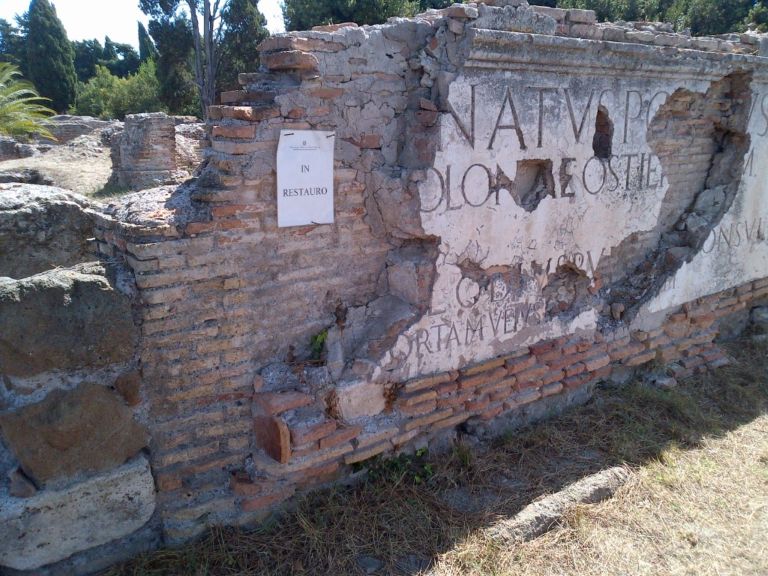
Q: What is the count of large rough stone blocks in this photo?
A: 4